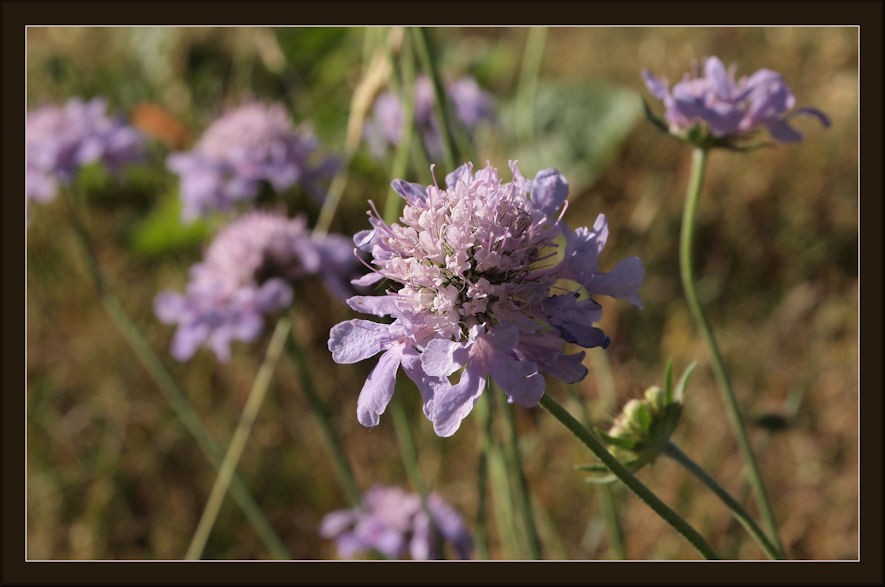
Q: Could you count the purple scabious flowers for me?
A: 7